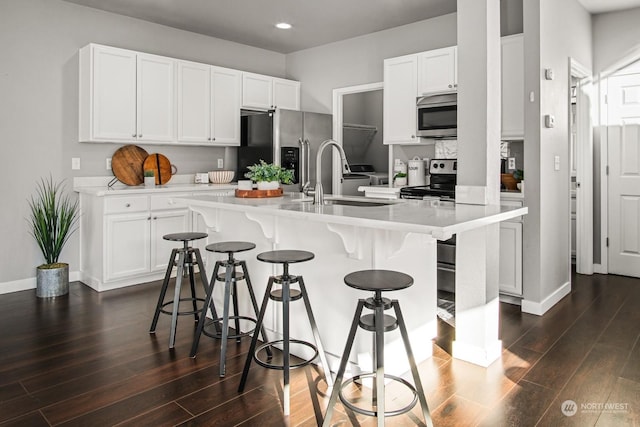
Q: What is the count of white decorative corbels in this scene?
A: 4